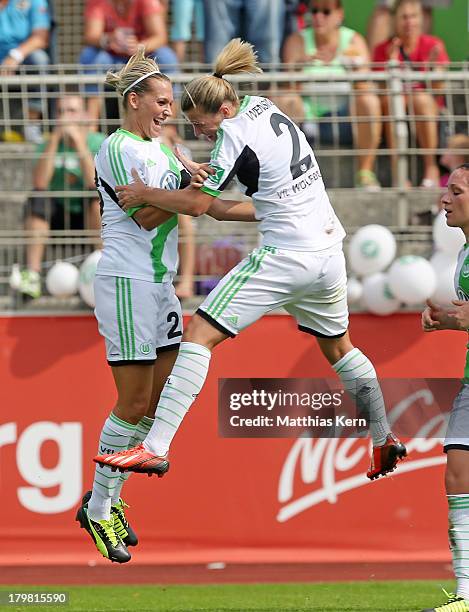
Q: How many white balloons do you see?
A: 8